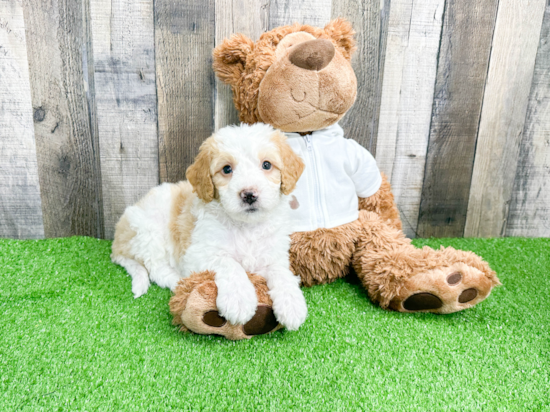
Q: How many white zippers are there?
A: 1